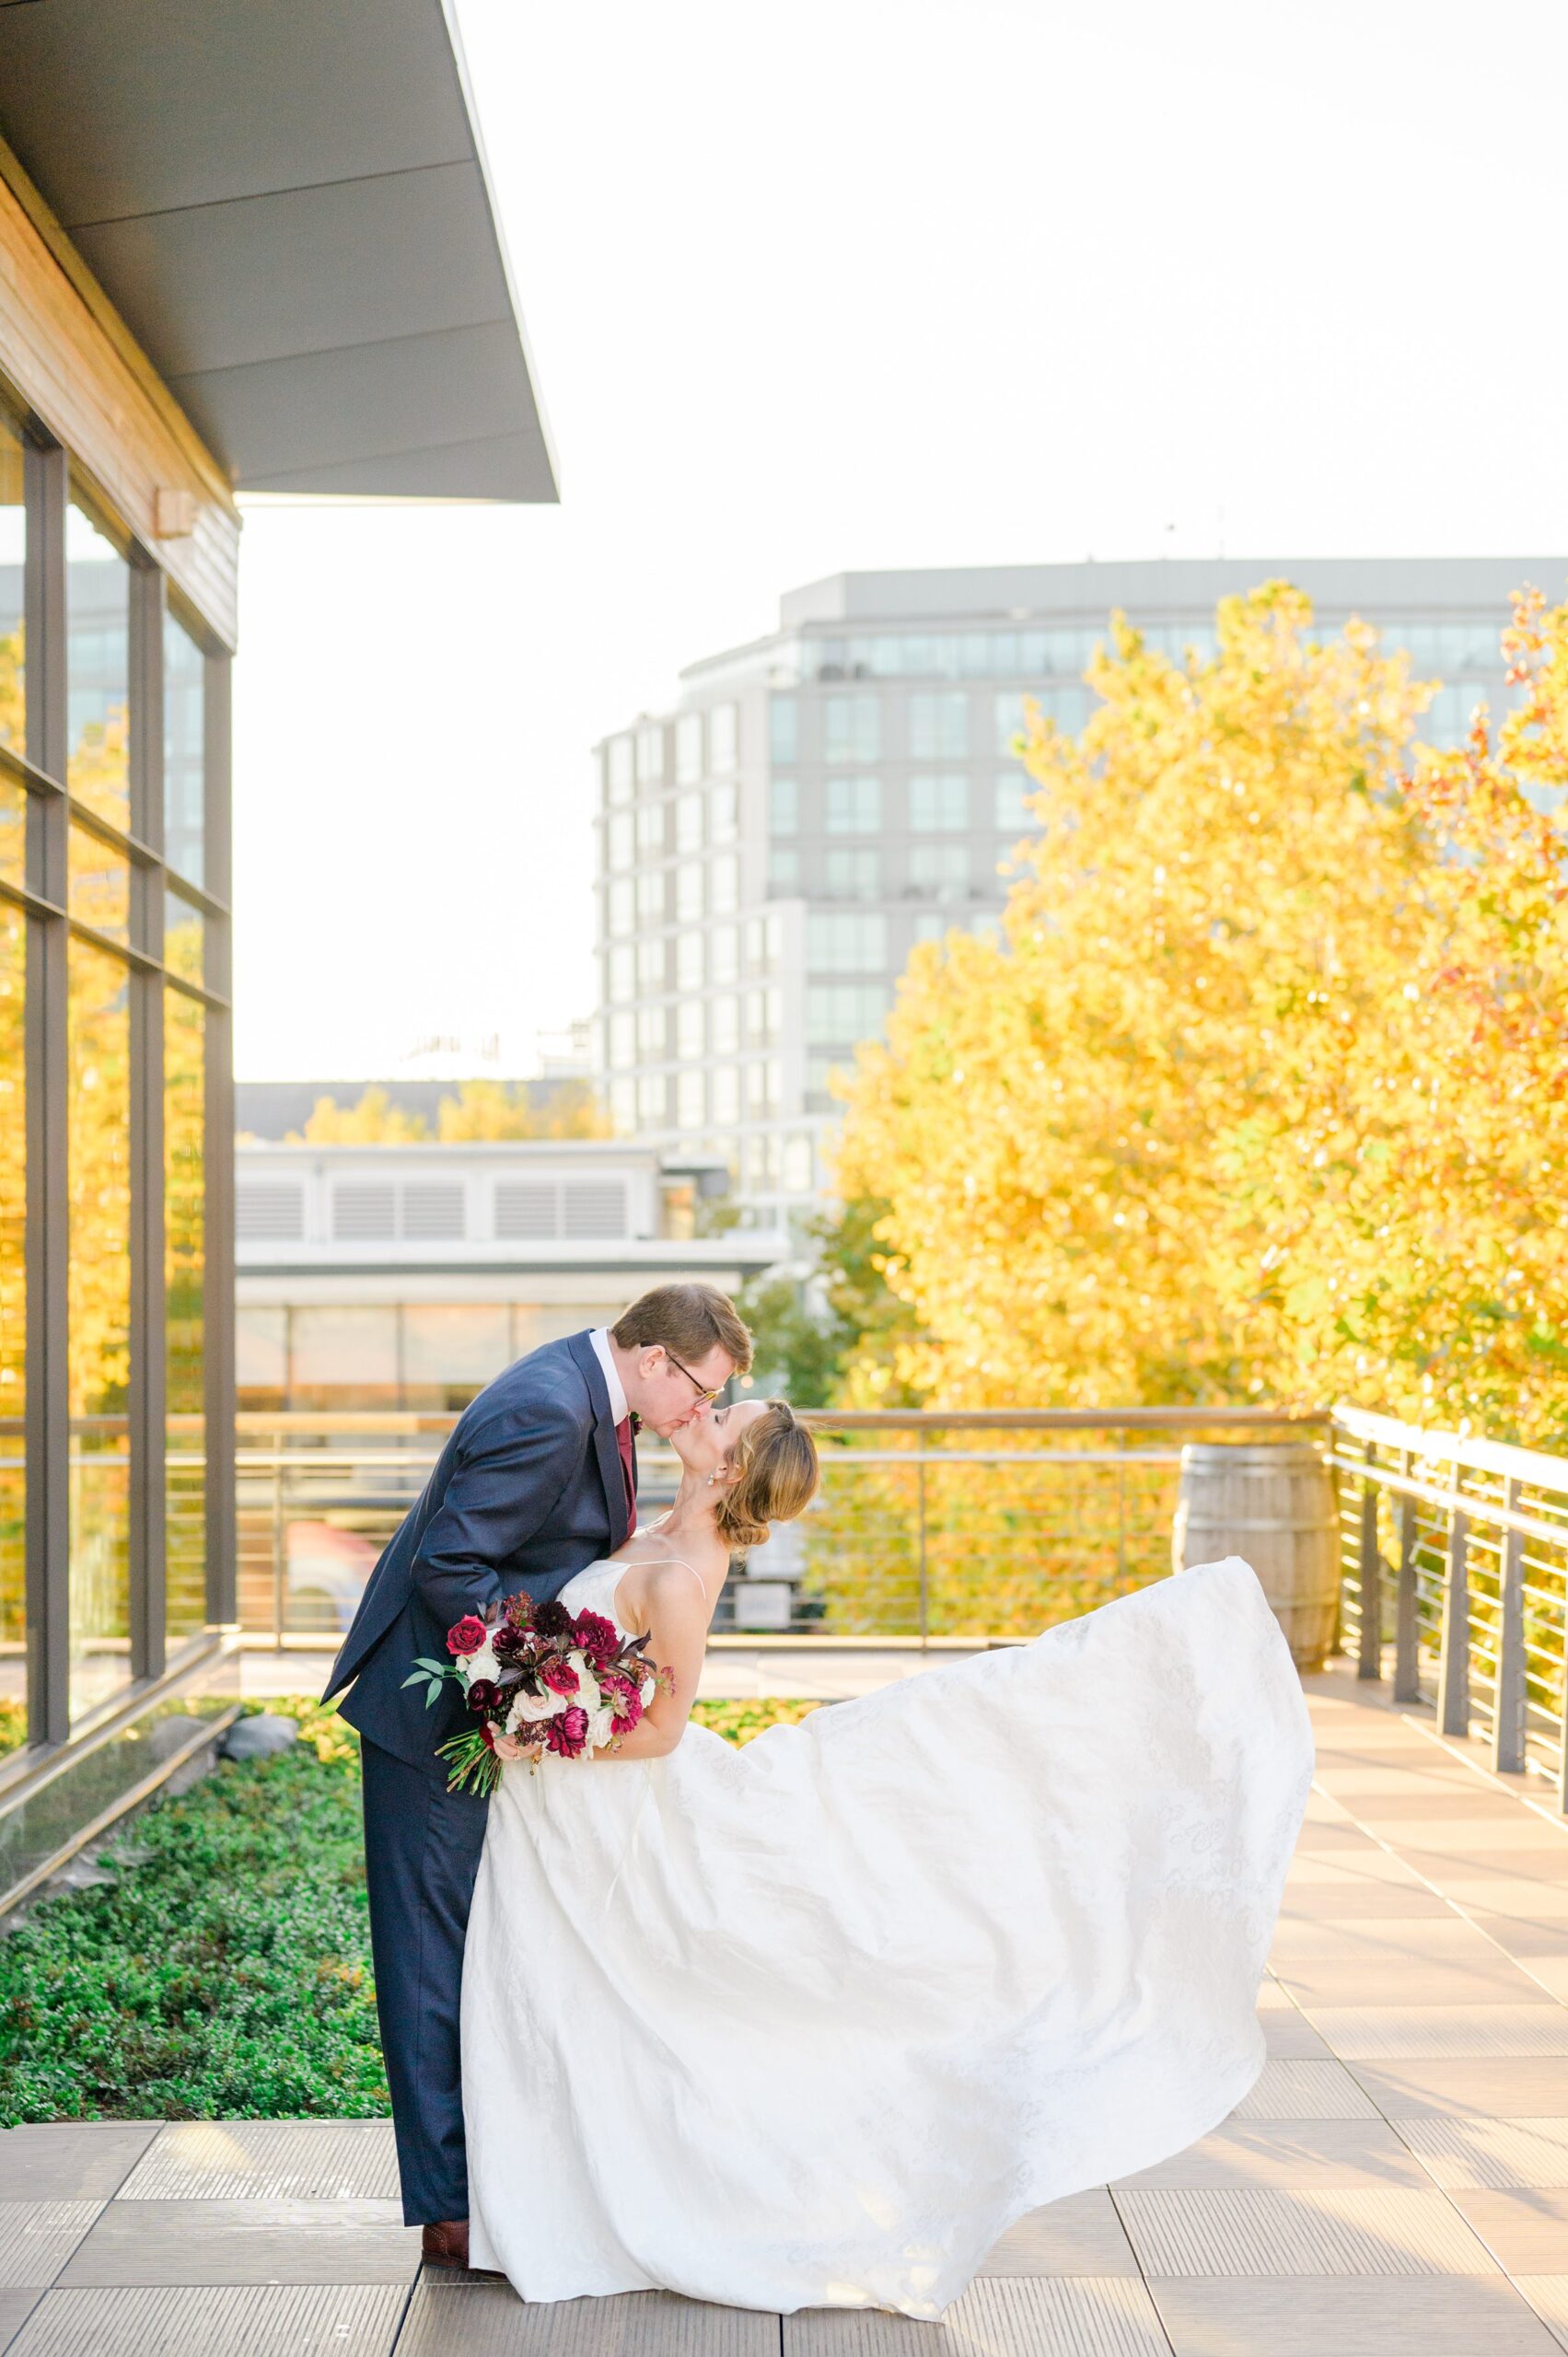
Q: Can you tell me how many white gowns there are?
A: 1